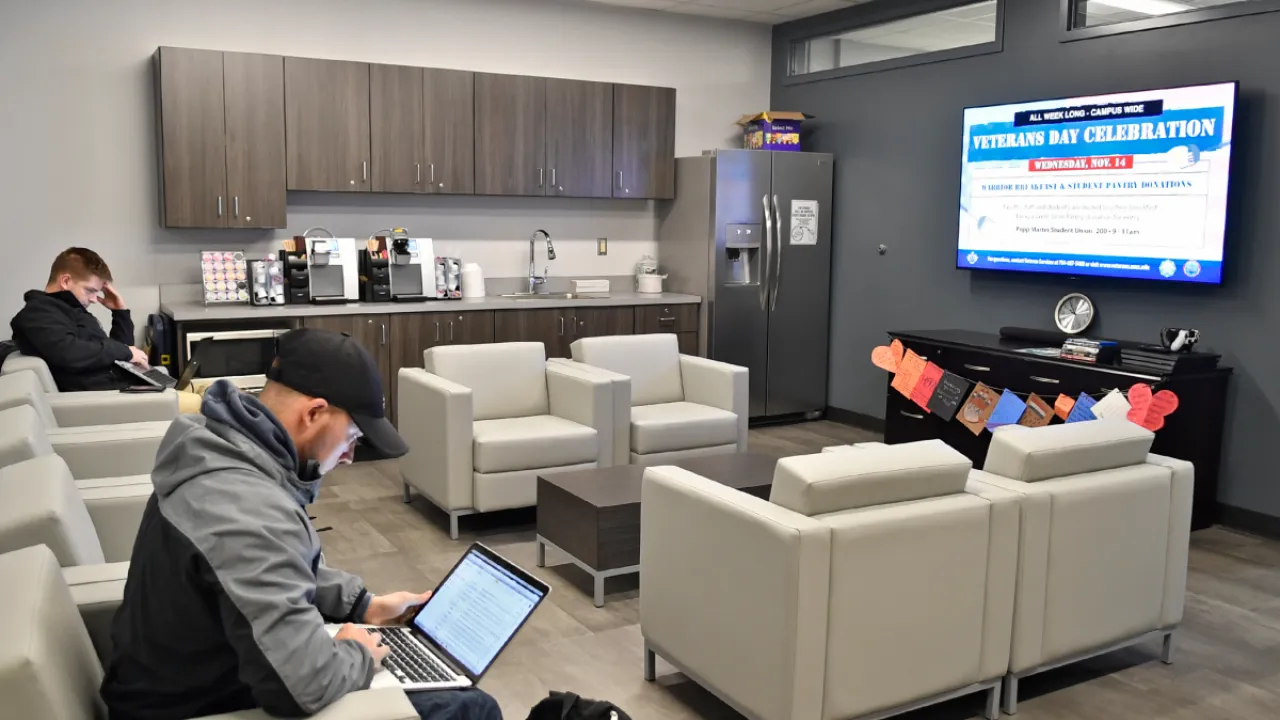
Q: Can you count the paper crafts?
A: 11